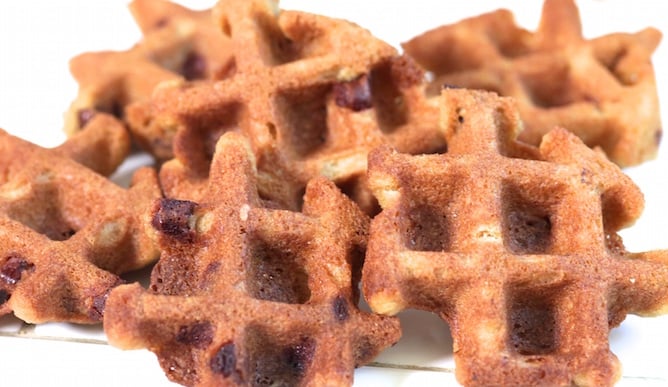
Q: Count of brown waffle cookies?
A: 6